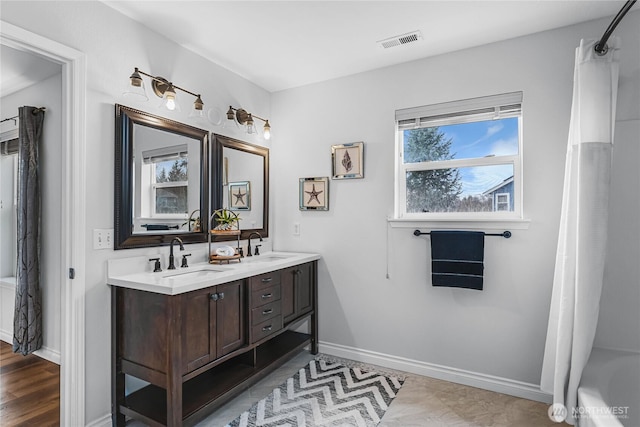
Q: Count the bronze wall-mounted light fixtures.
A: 2